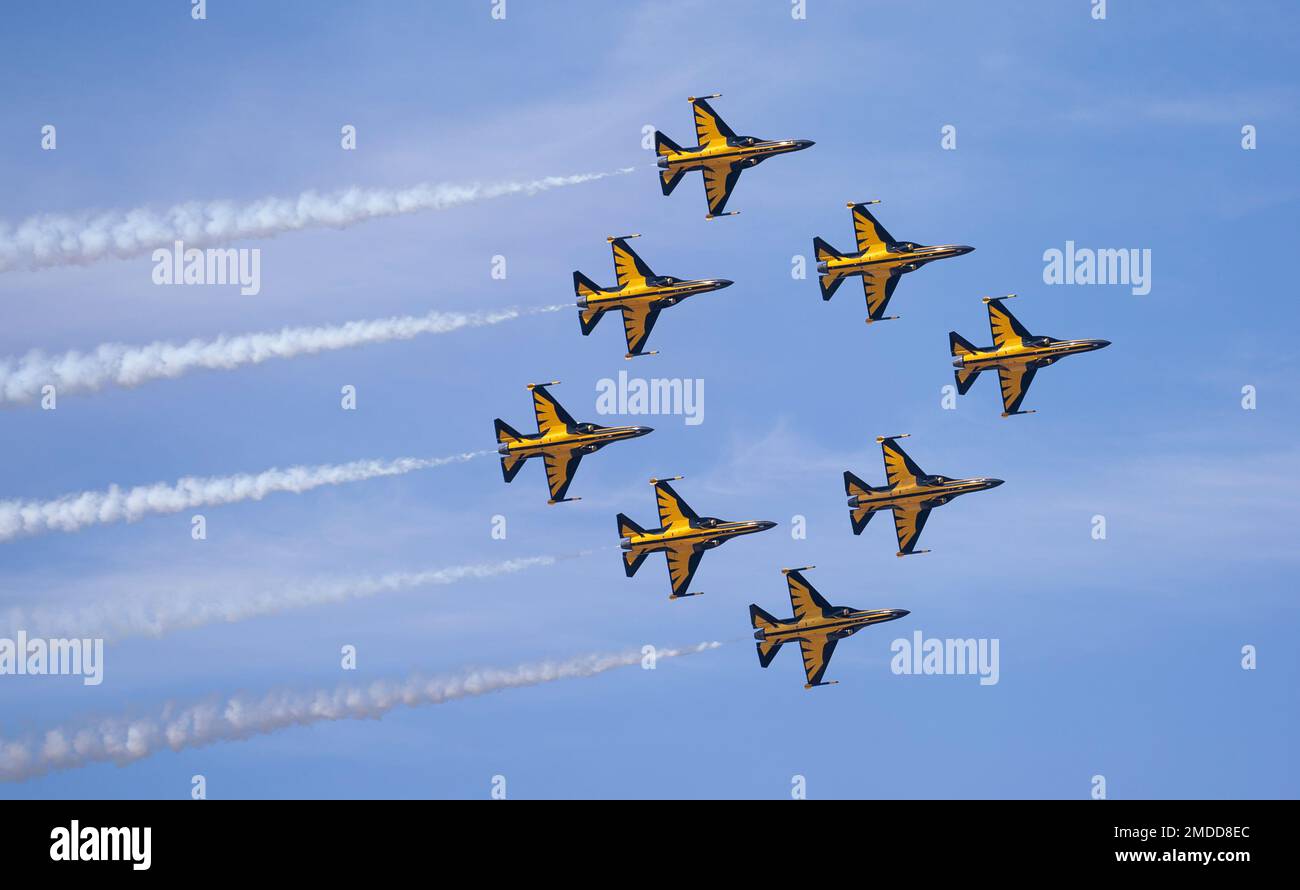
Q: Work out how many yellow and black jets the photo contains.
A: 8